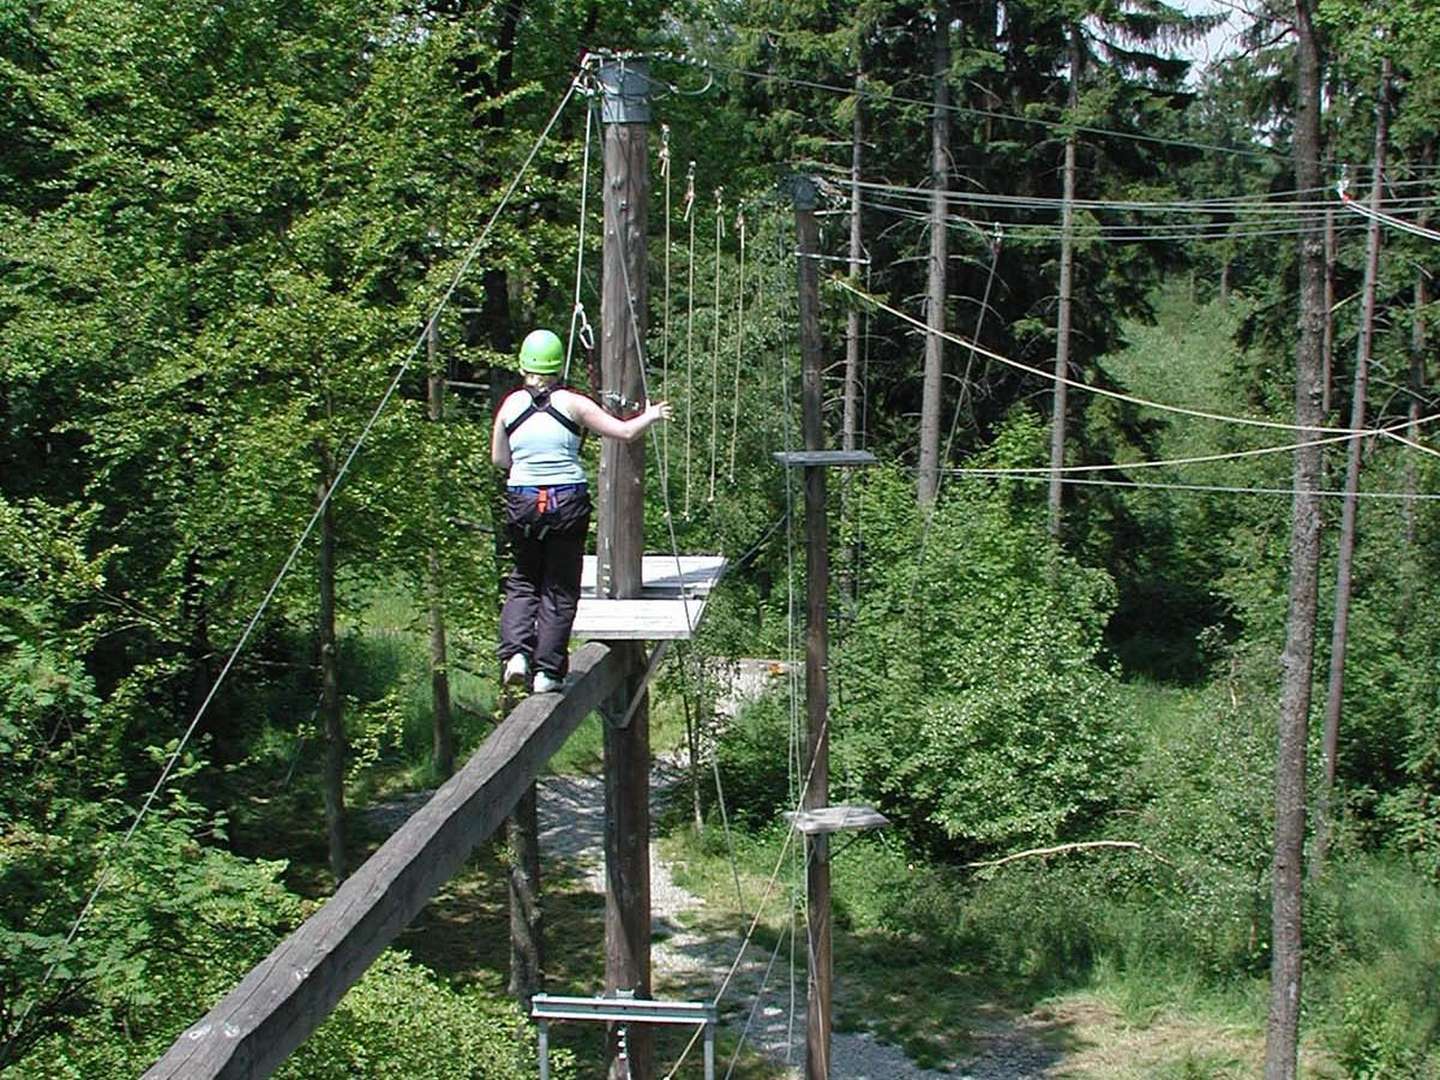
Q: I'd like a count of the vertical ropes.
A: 4